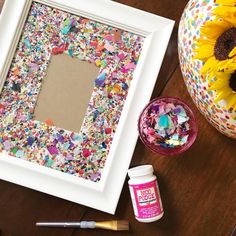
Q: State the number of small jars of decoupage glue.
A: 1